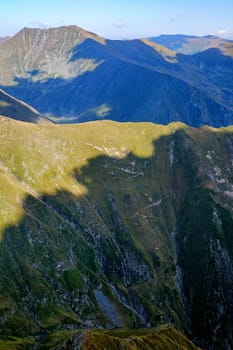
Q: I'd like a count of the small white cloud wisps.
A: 3